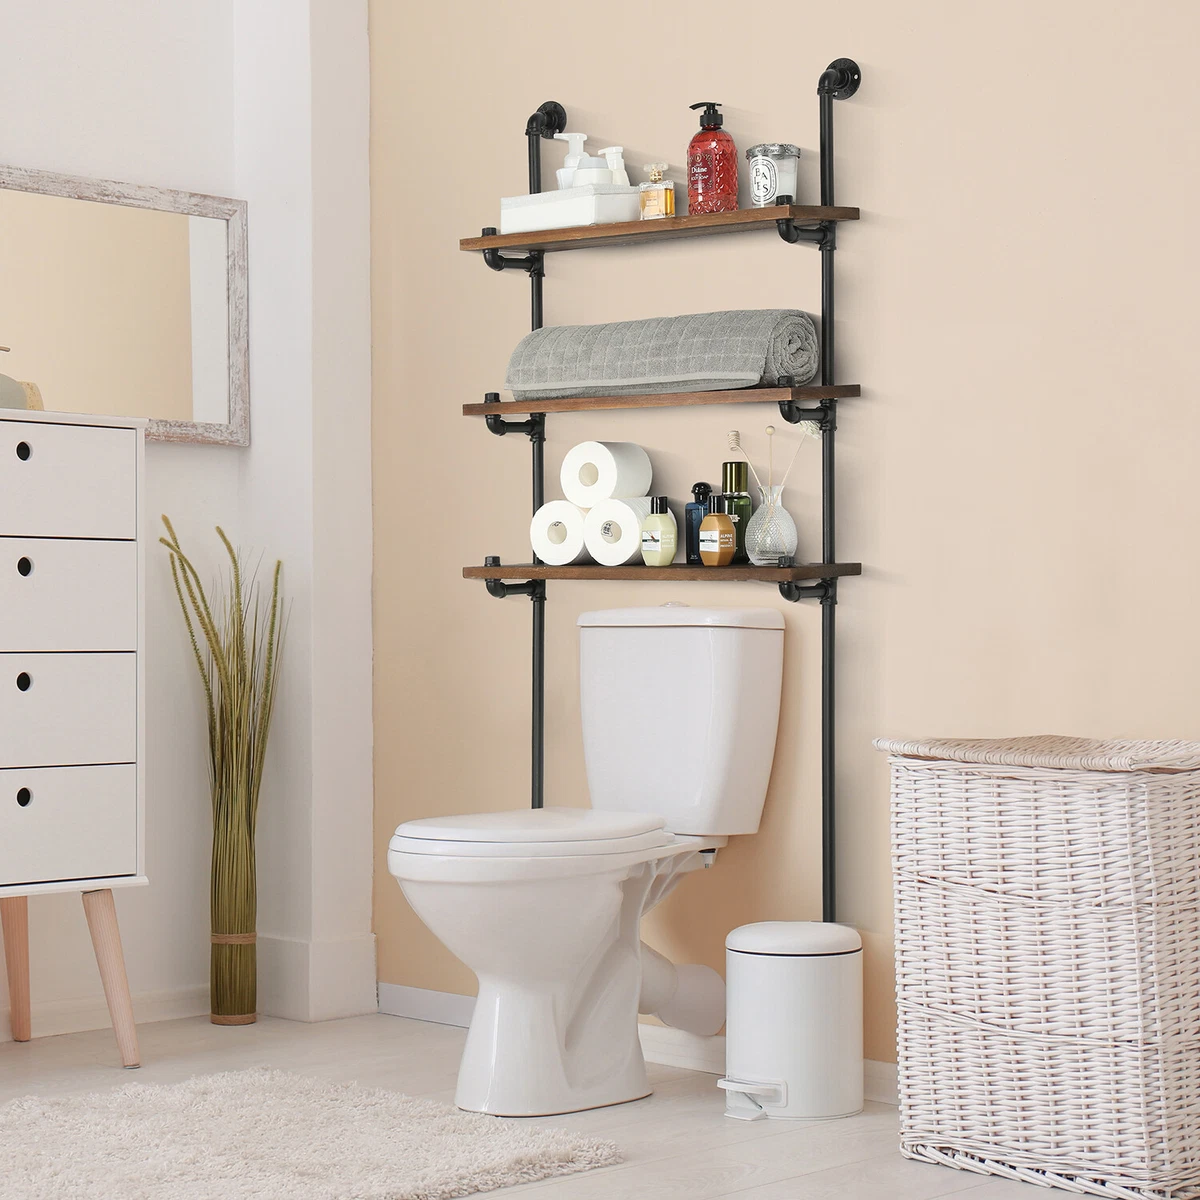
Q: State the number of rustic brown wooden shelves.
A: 3